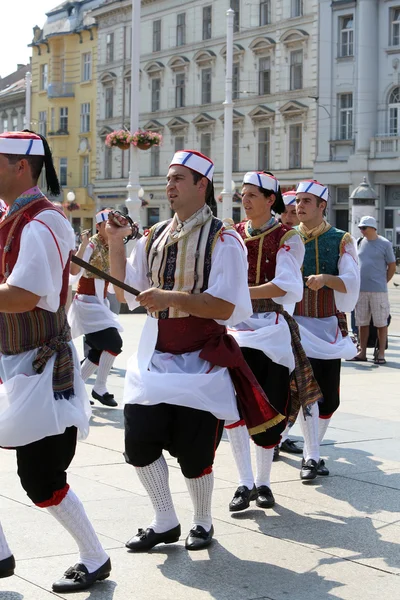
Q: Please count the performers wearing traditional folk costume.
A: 6